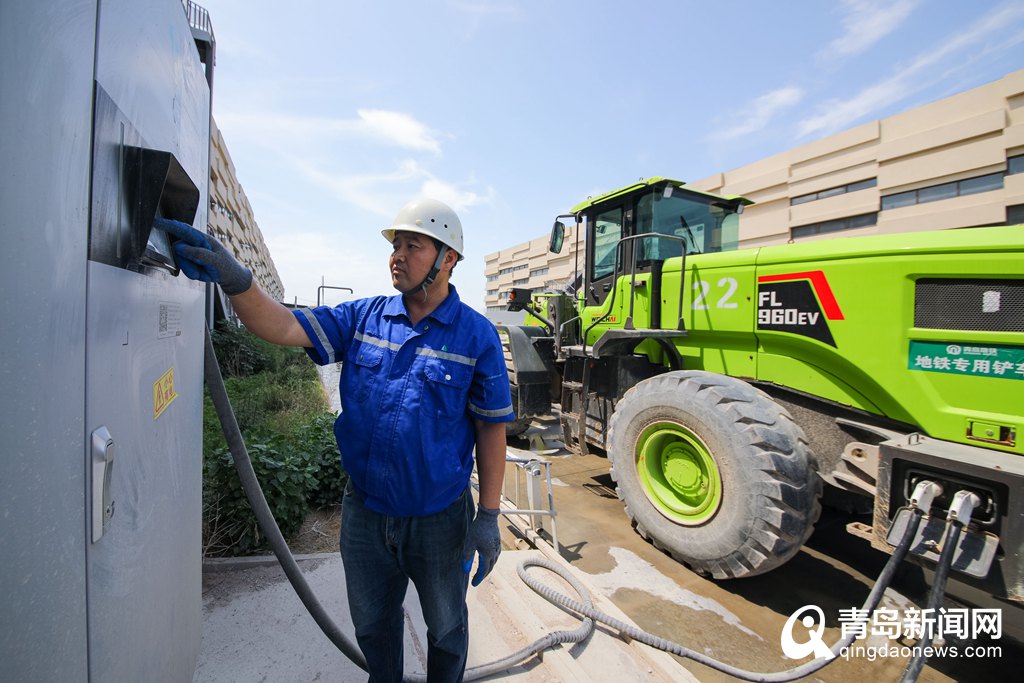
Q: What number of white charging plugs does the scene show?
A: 2